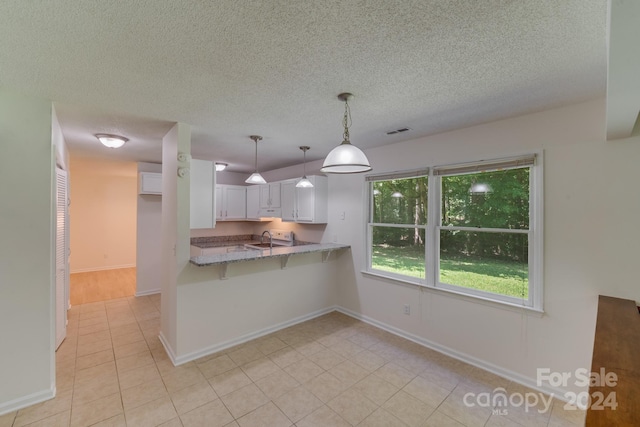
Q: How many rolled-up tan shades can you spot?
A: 2